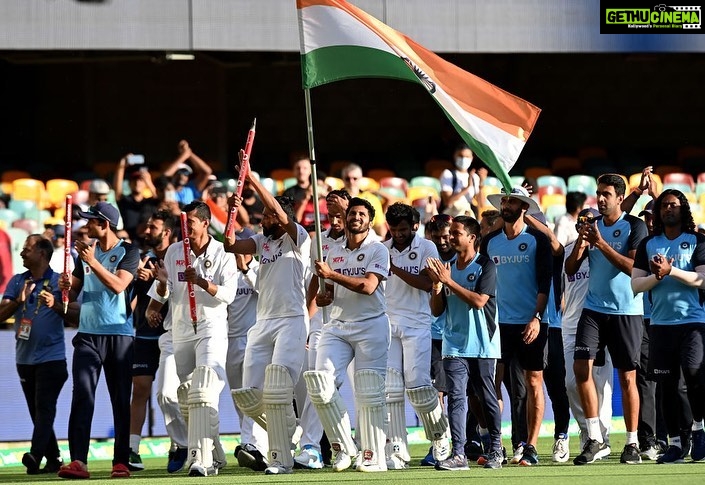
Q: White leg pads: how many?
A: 8